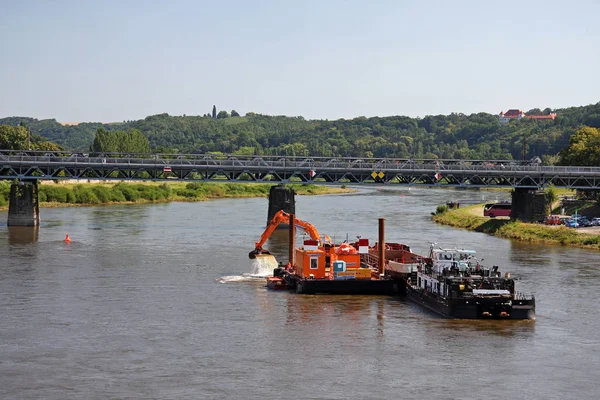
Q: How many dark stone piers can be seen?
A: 3